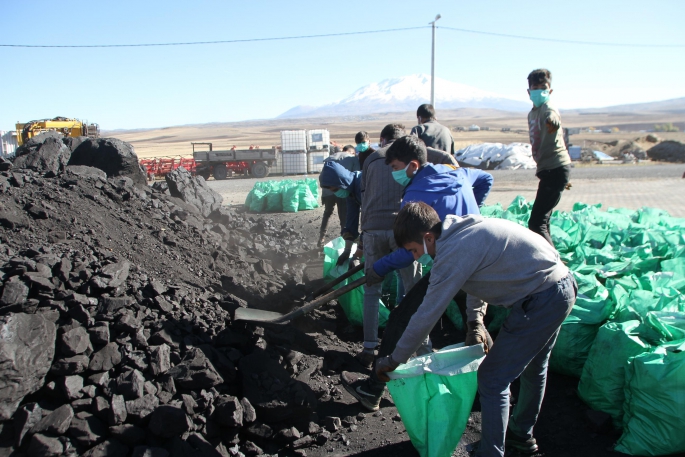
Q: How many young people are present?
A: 8